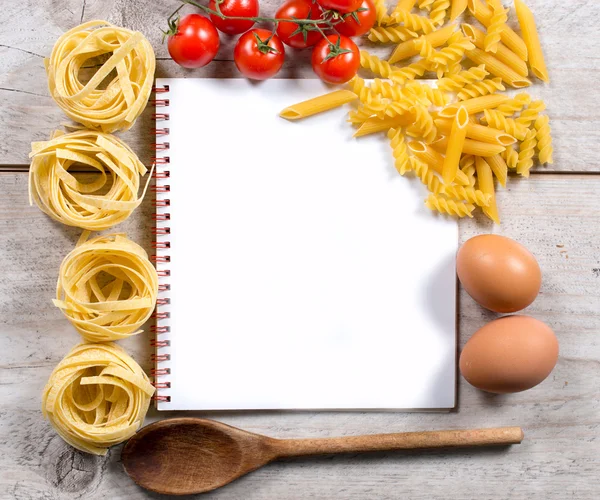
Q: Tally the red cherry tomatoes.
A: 7